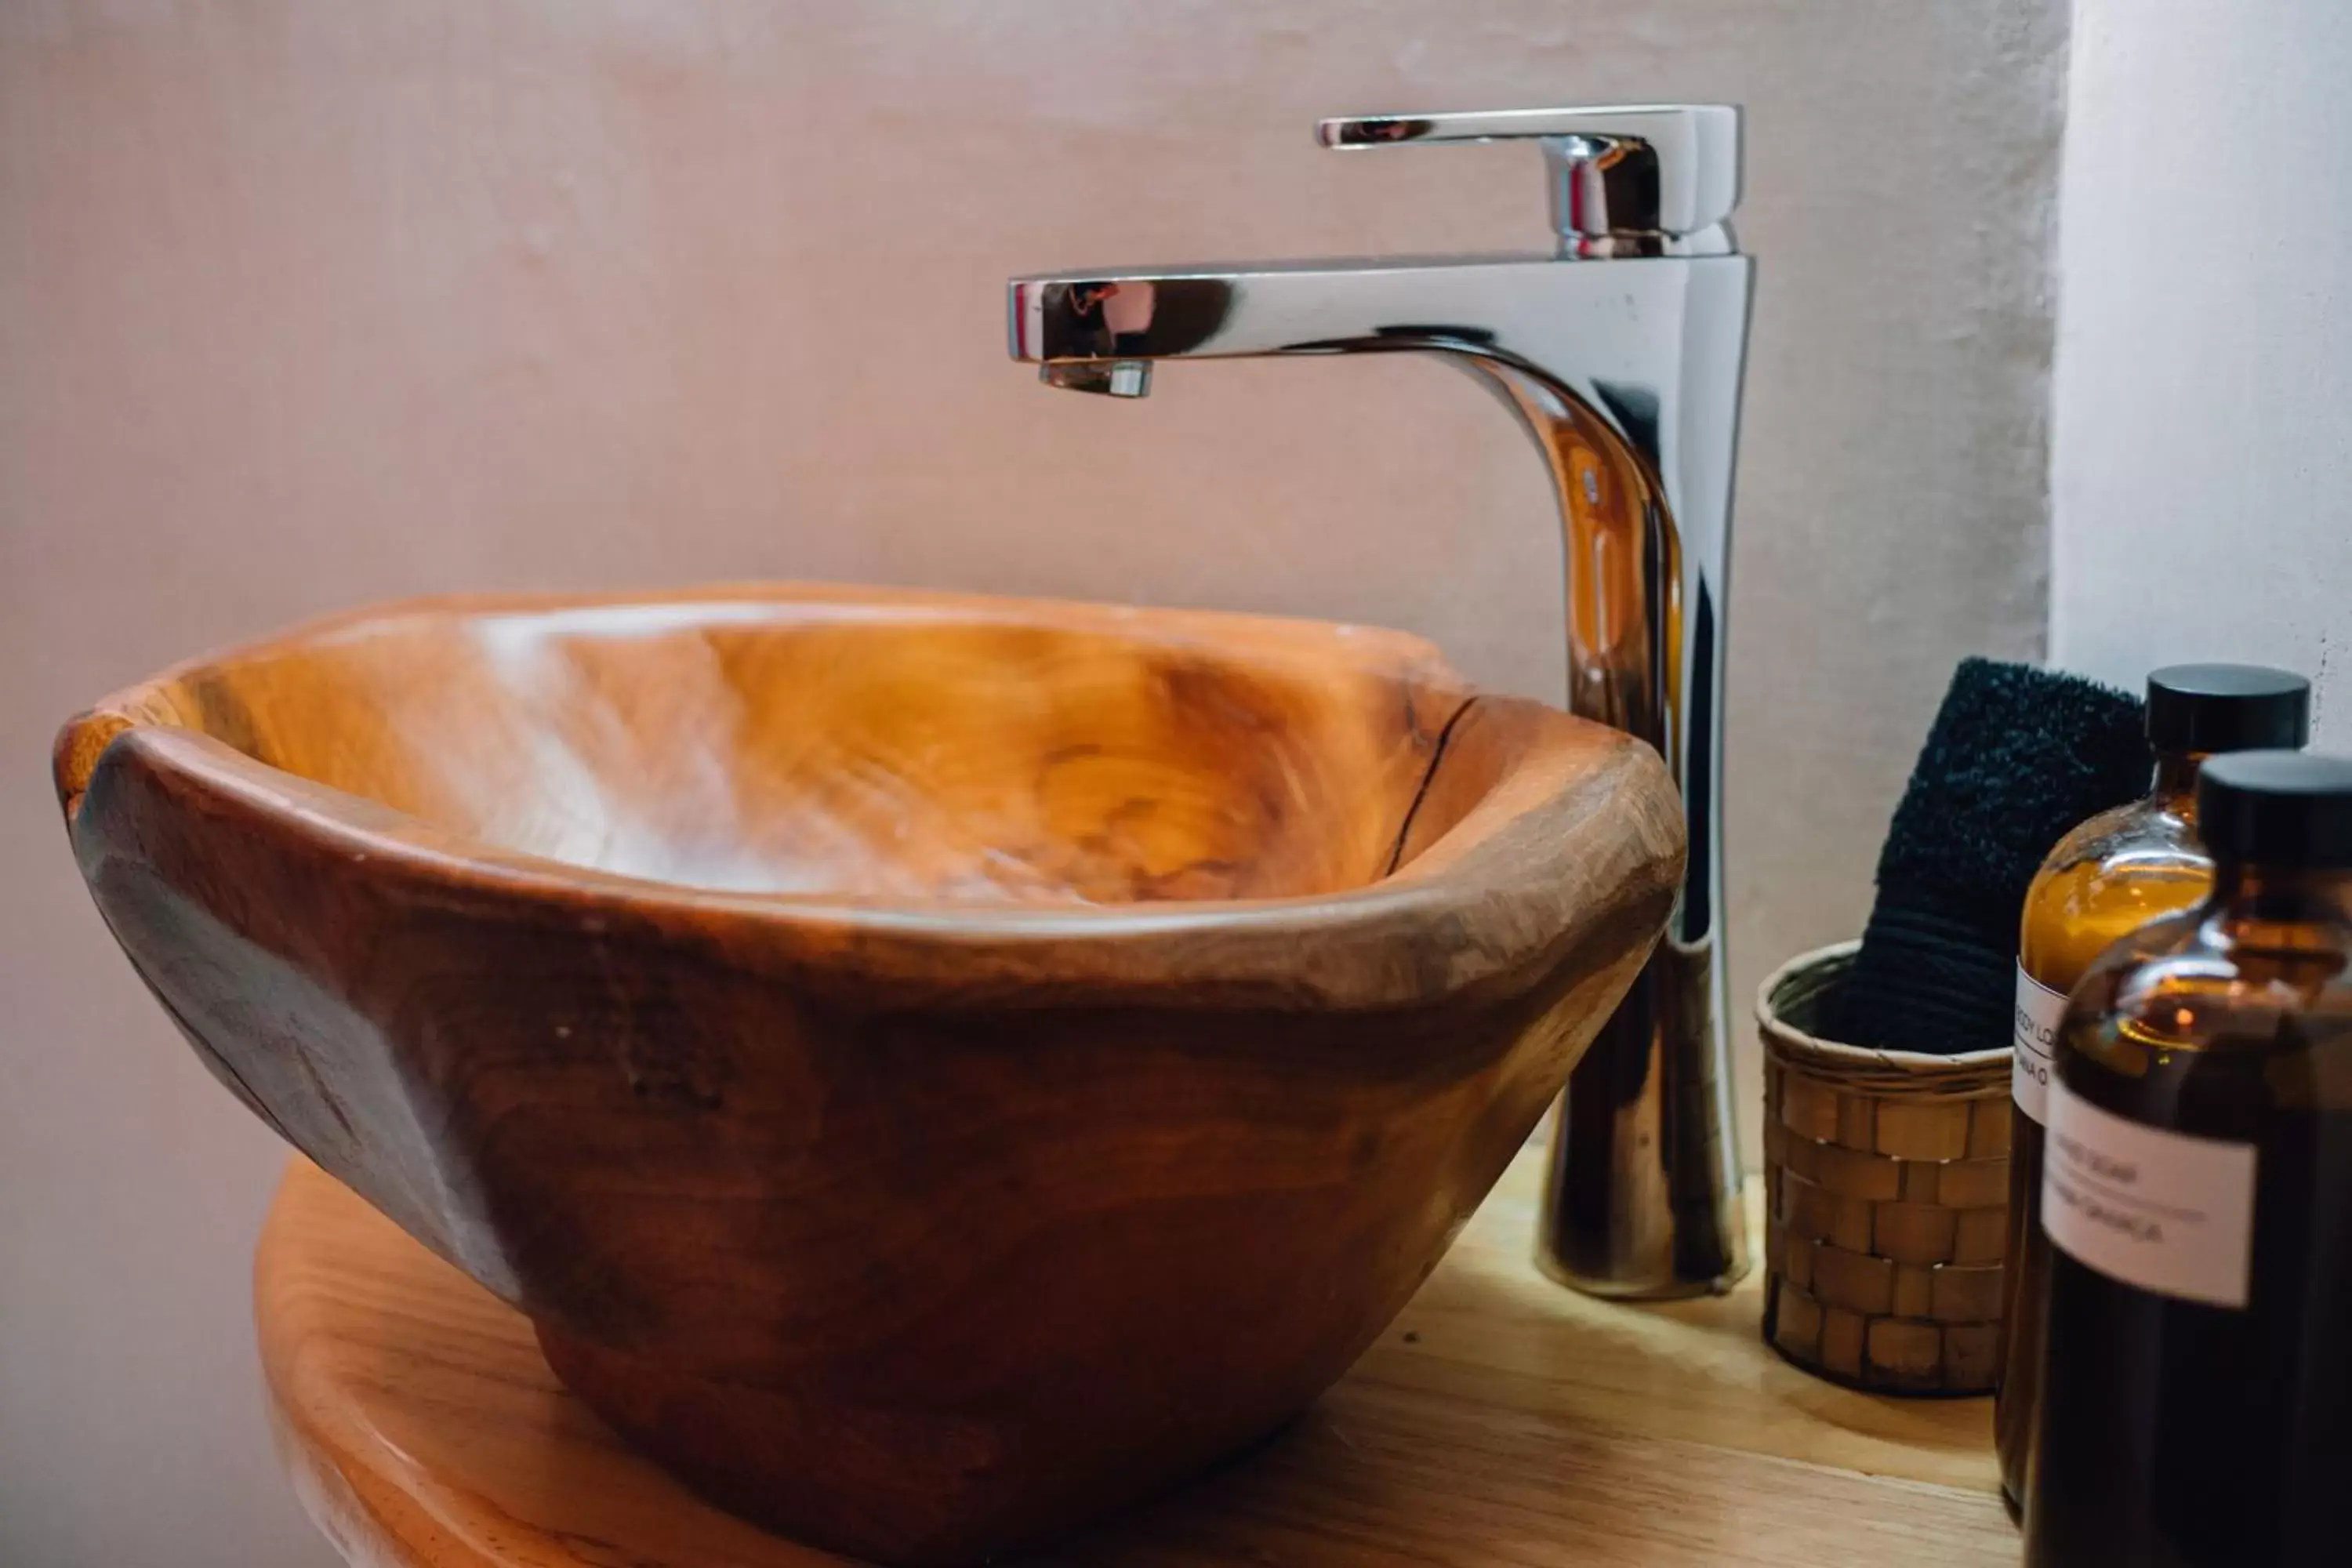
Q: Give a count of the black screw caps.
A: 2